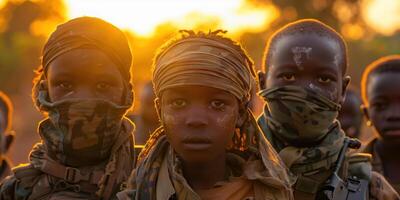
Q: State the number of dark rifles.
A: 1